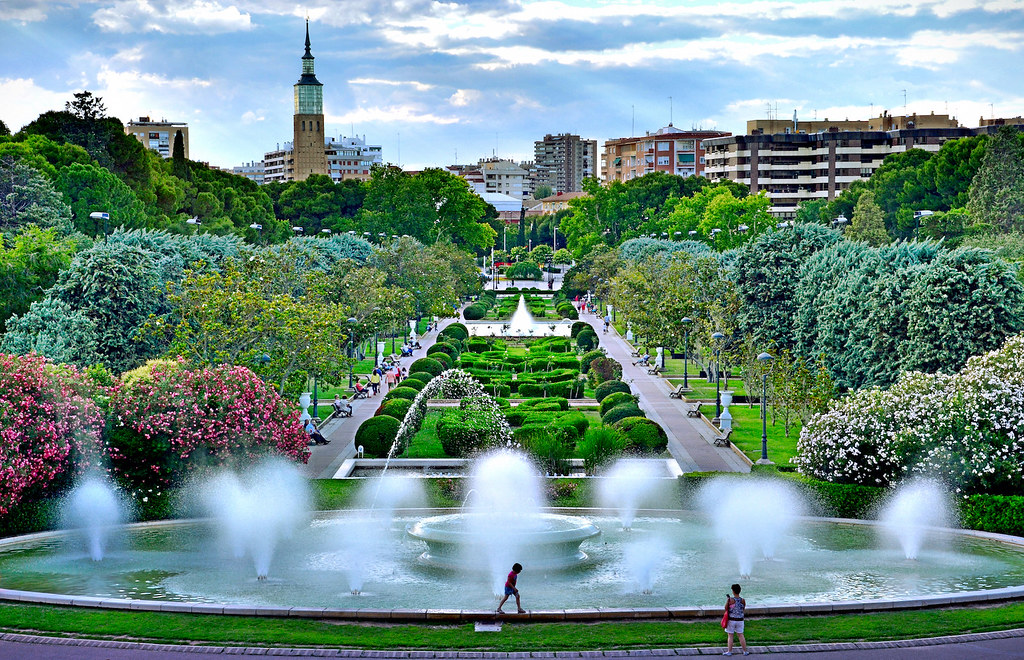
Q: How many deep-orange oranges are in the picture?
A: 0